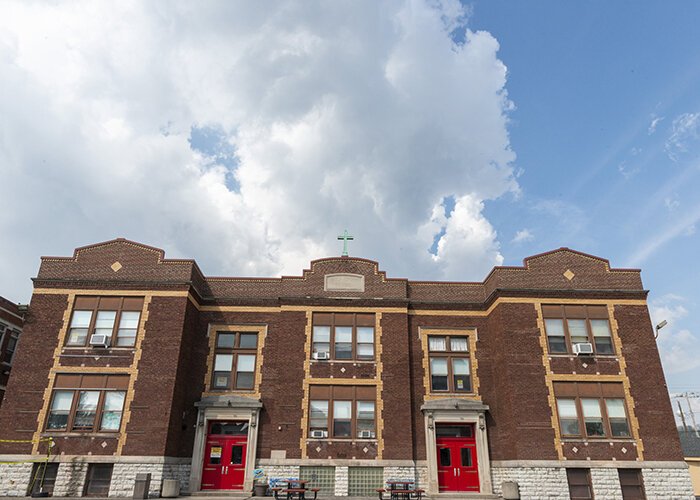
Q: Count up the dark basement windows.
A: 4